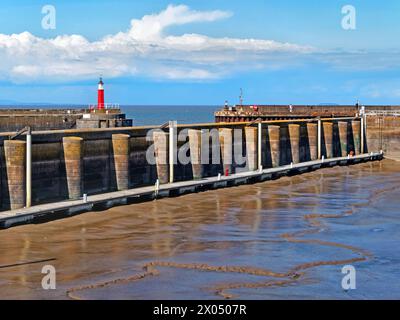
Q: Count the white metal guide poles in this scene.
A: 5